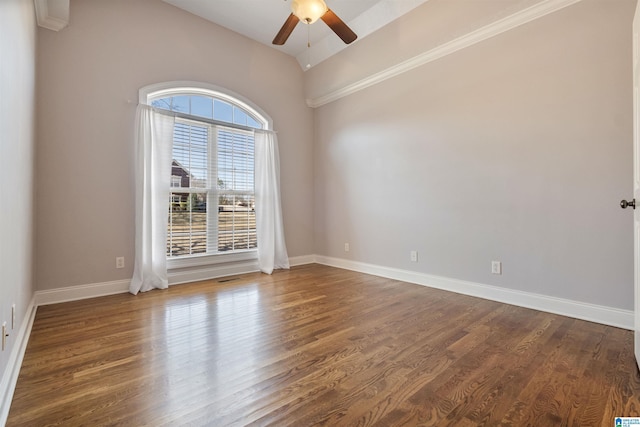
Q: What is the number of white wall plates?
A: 6